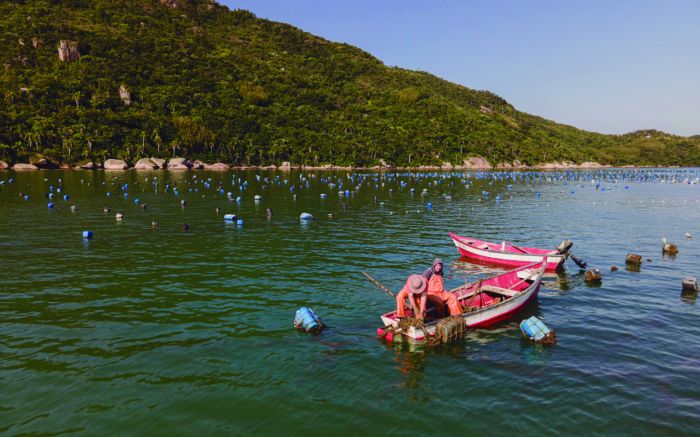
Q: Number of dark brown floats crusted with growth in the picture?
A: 4